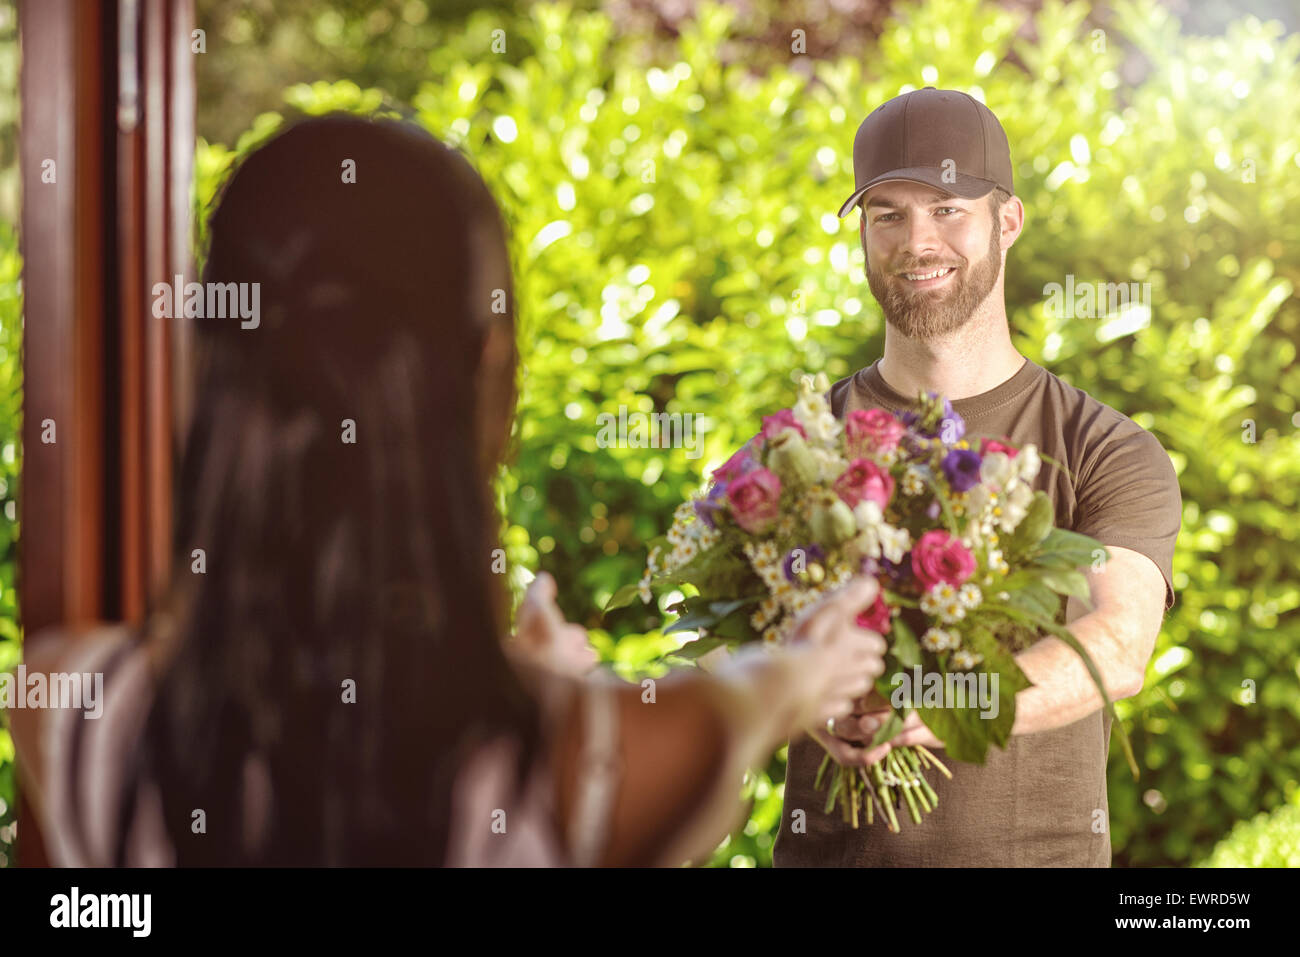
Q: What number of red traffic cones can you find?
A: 0